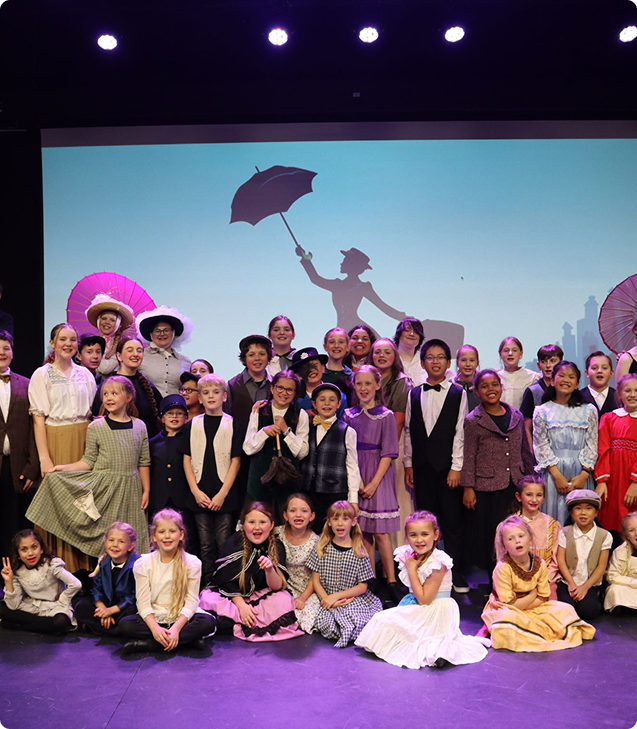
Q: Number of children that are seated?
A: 11